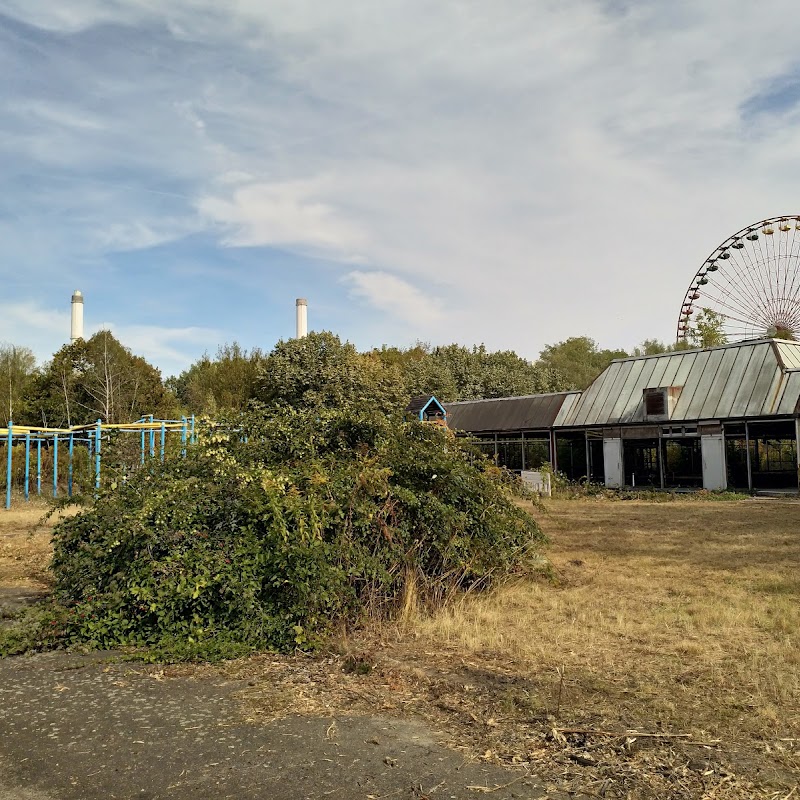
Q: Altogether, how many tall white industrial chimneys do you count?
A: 2